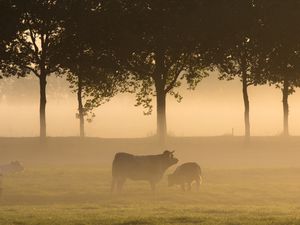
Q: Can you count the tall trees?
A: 5